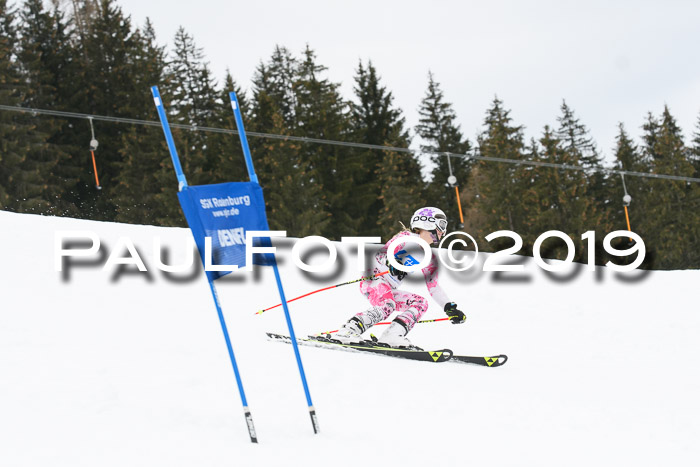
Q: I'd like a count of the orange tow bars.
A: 3